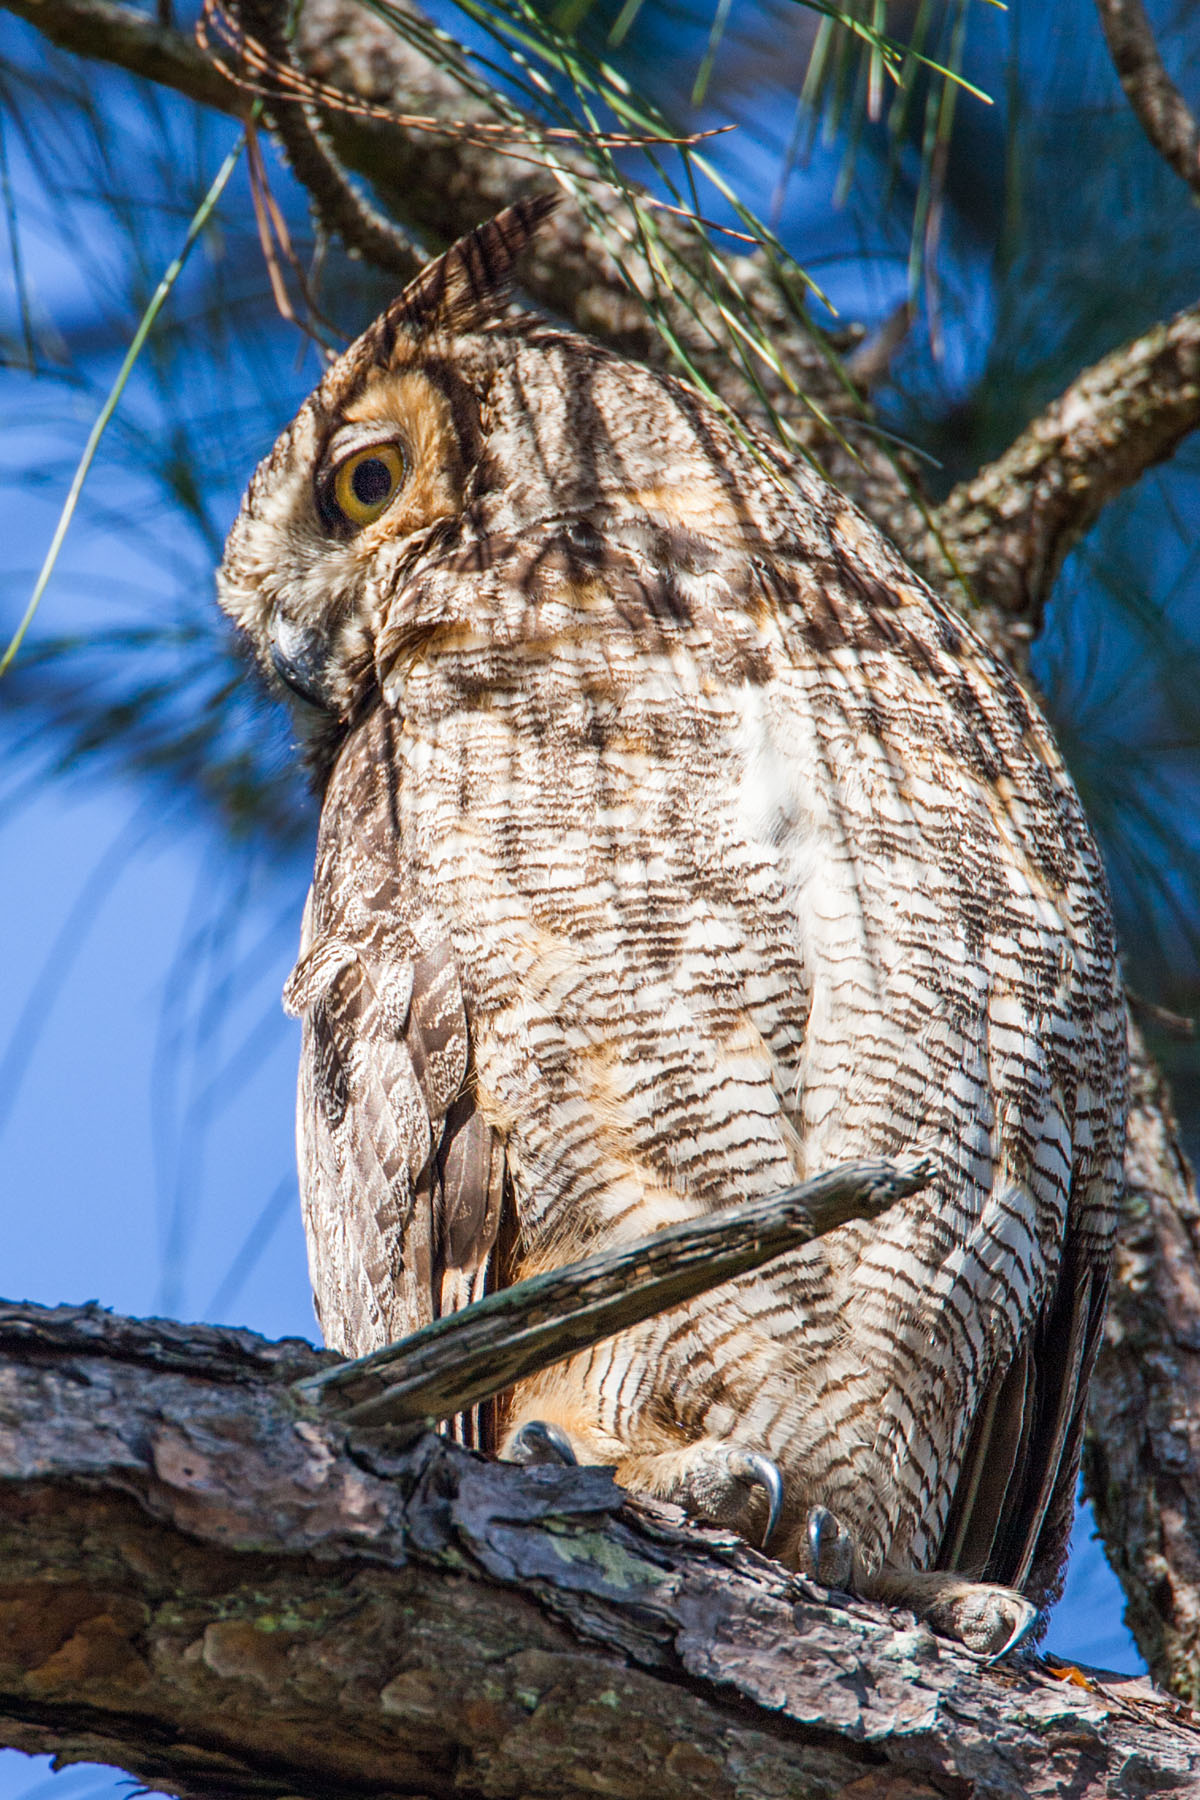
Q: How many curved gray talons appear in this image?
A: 4